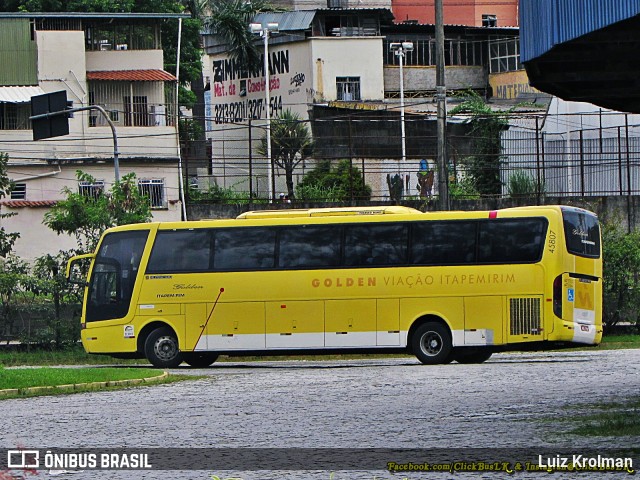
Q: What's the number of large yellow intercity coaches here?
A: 1